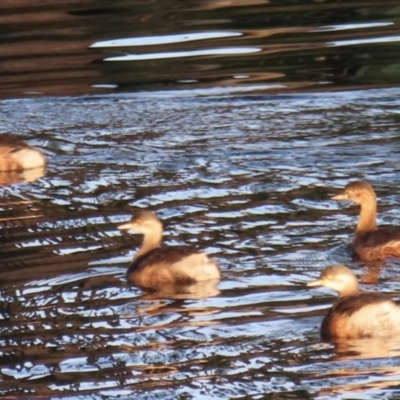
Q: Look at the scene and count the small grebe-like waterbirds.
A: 4